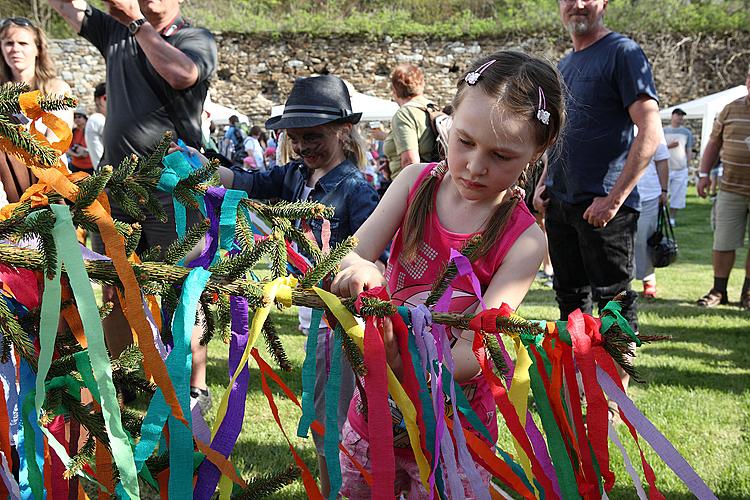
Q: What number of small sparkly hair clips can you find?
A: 2